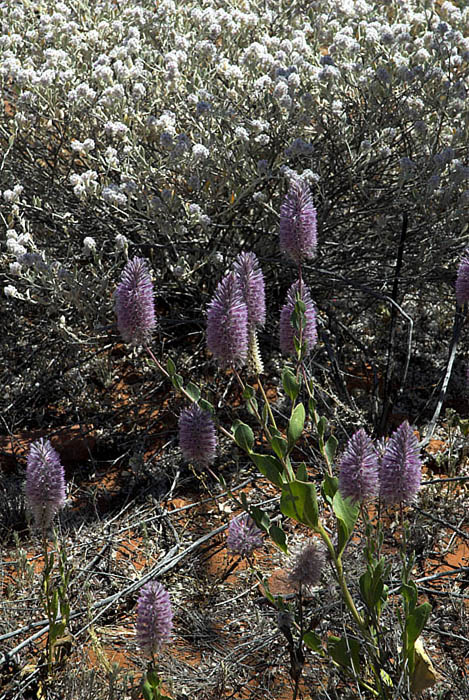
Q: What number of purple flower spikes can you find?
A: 13